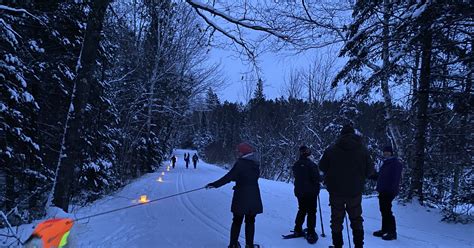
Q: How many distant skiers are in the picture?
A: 3